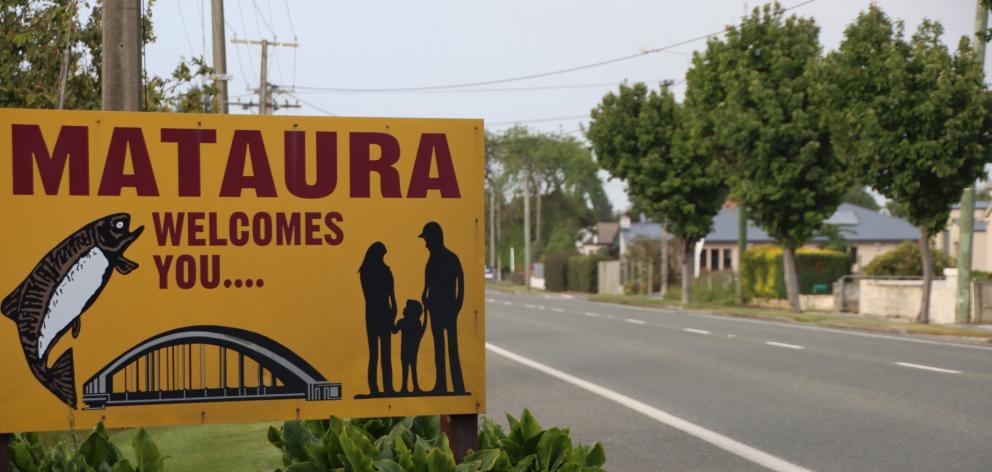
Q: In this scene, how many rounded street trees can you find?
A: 3